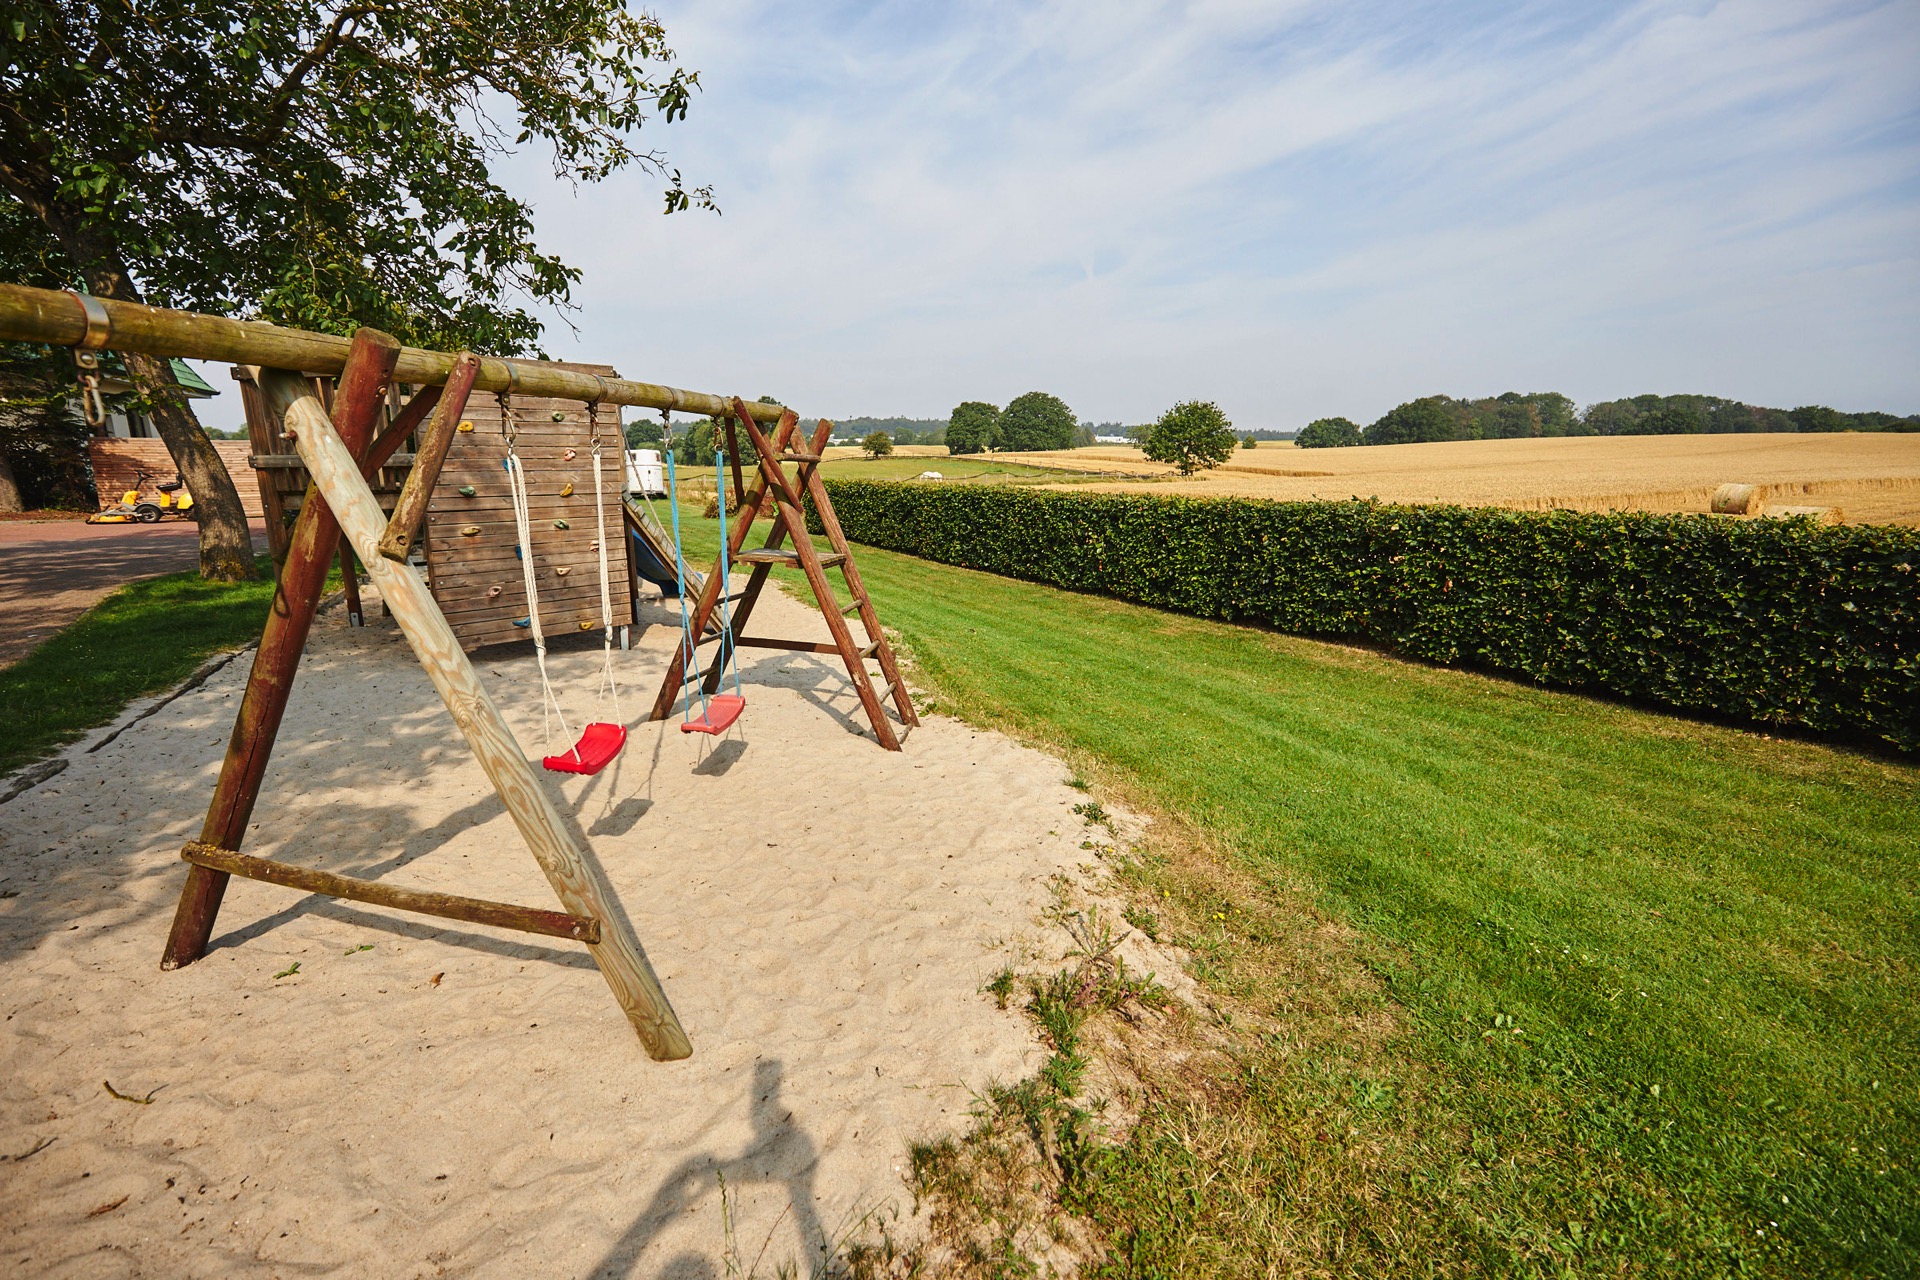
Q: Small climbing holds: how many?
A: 14